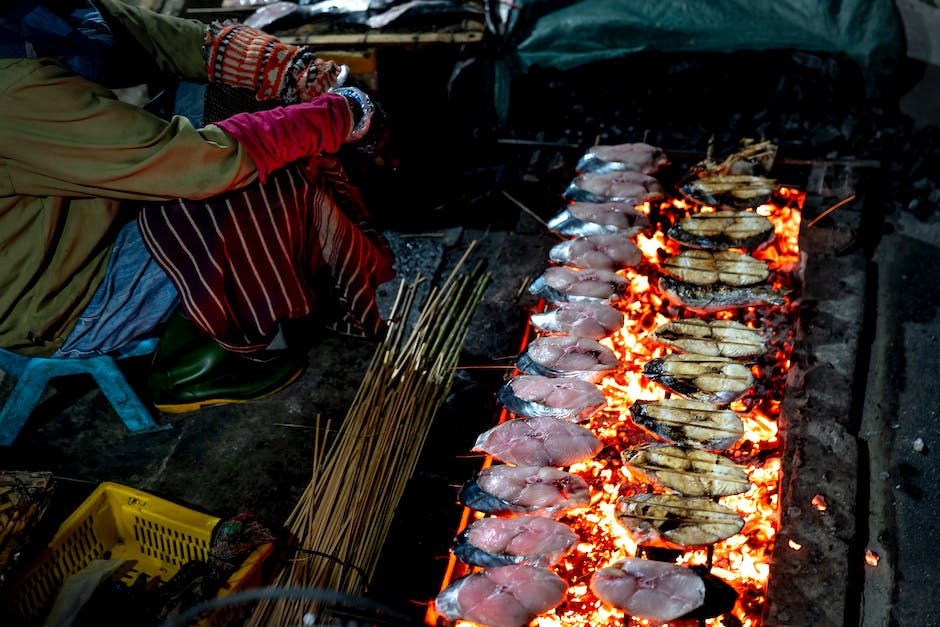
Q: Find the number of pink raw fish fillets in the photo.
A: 13